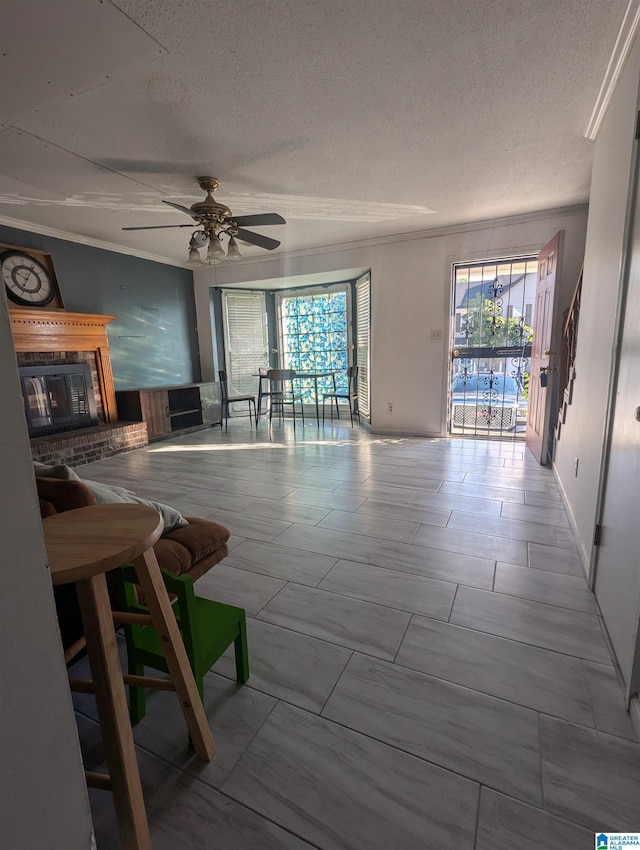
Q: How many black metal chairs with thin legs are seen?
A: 4